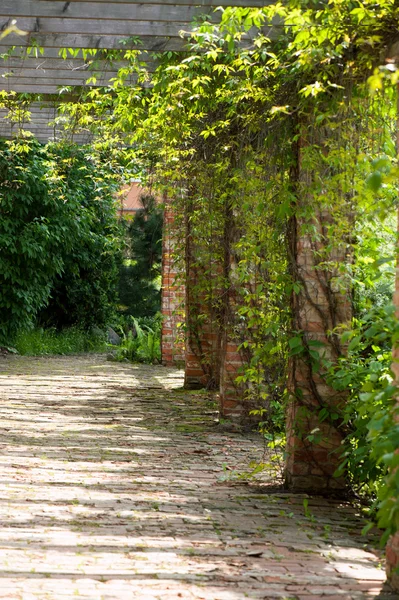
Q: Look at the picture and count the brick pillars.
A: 5